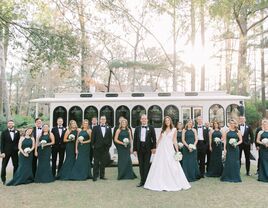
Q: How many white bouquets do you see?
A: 11